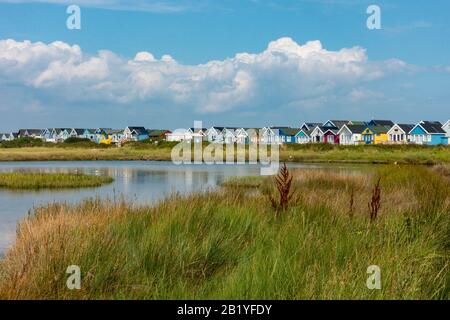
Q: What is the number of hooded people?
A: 0